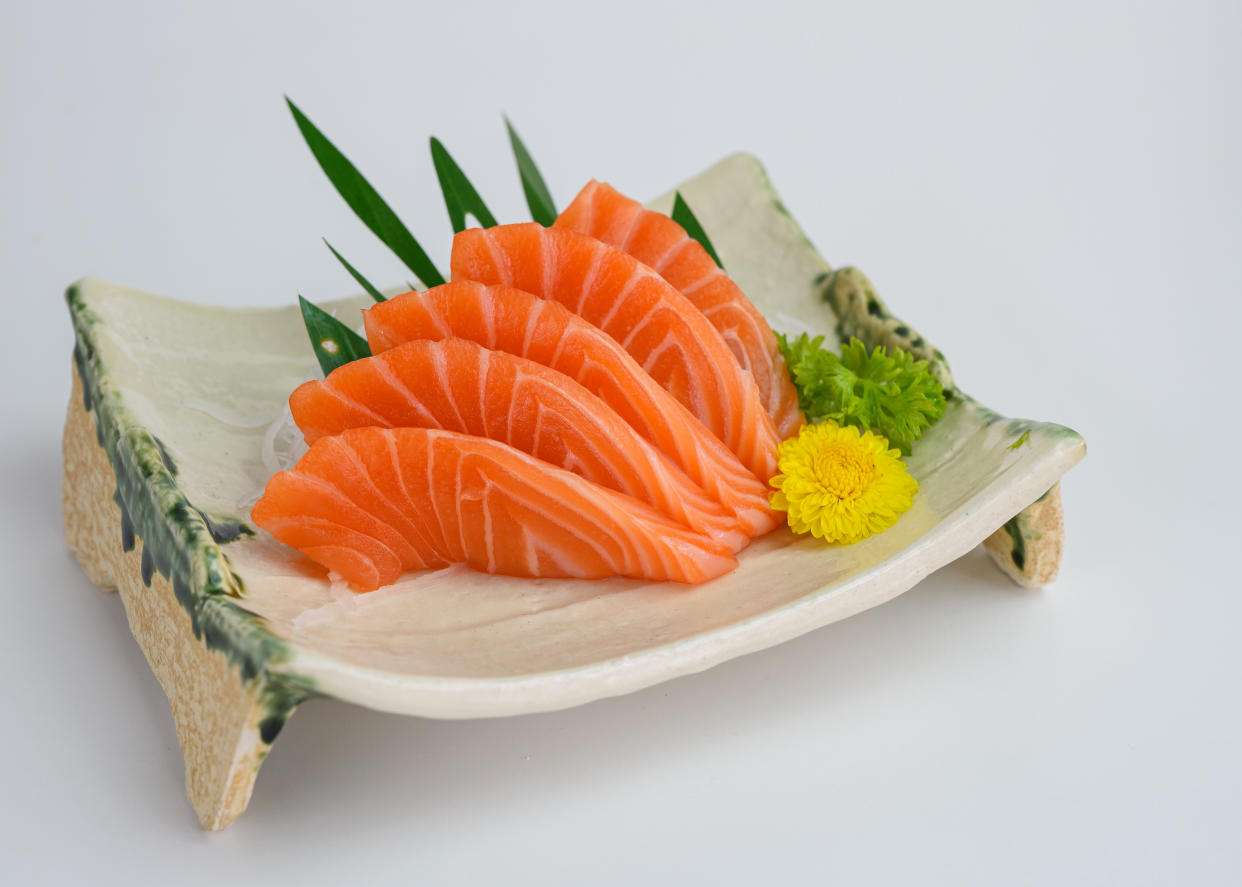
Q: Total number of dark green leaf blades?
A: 6